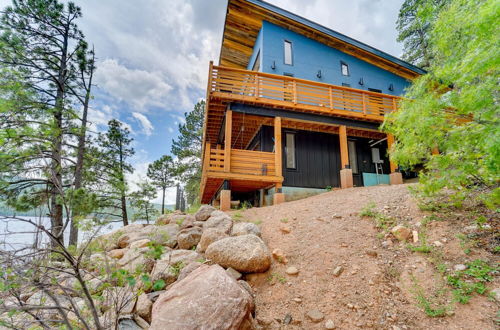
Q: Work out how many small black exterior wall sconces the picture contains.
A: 4